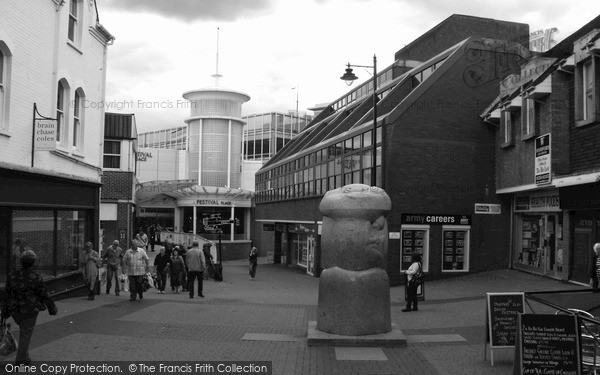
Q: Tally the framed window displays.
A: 2